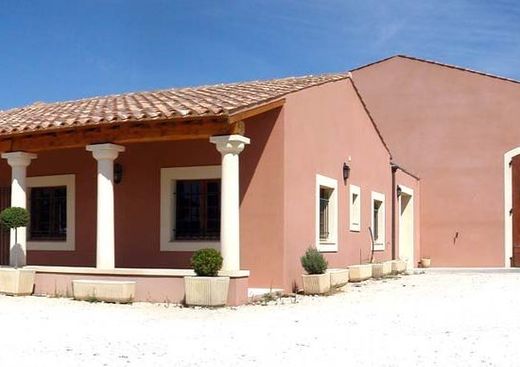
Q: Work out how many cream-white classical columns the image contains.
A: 3